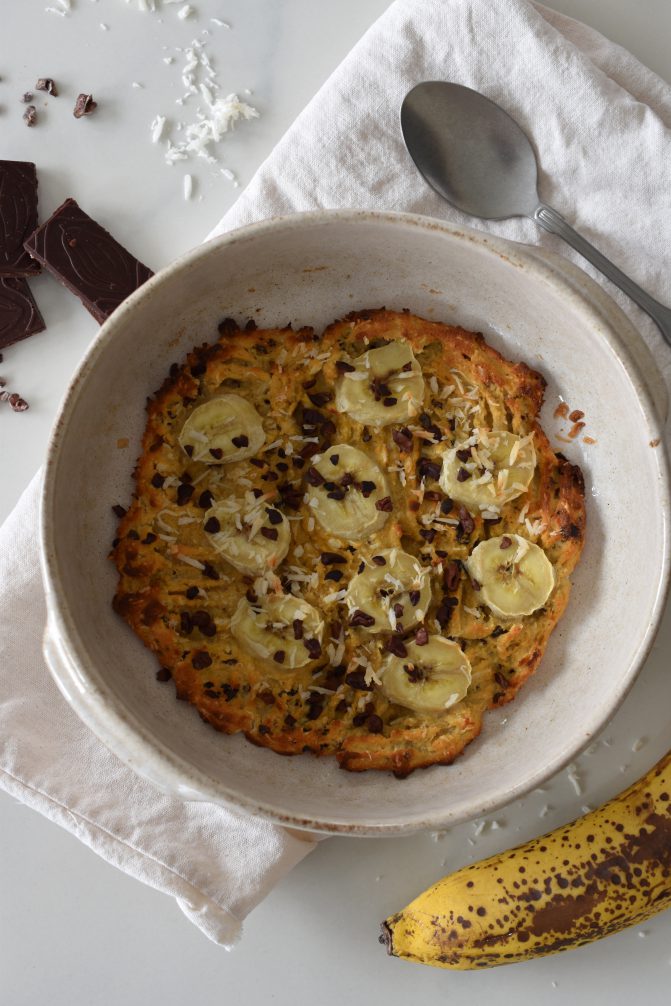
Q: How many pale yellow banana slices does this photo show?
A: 9